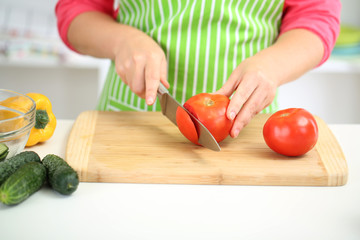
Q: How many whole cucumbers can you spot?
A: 3